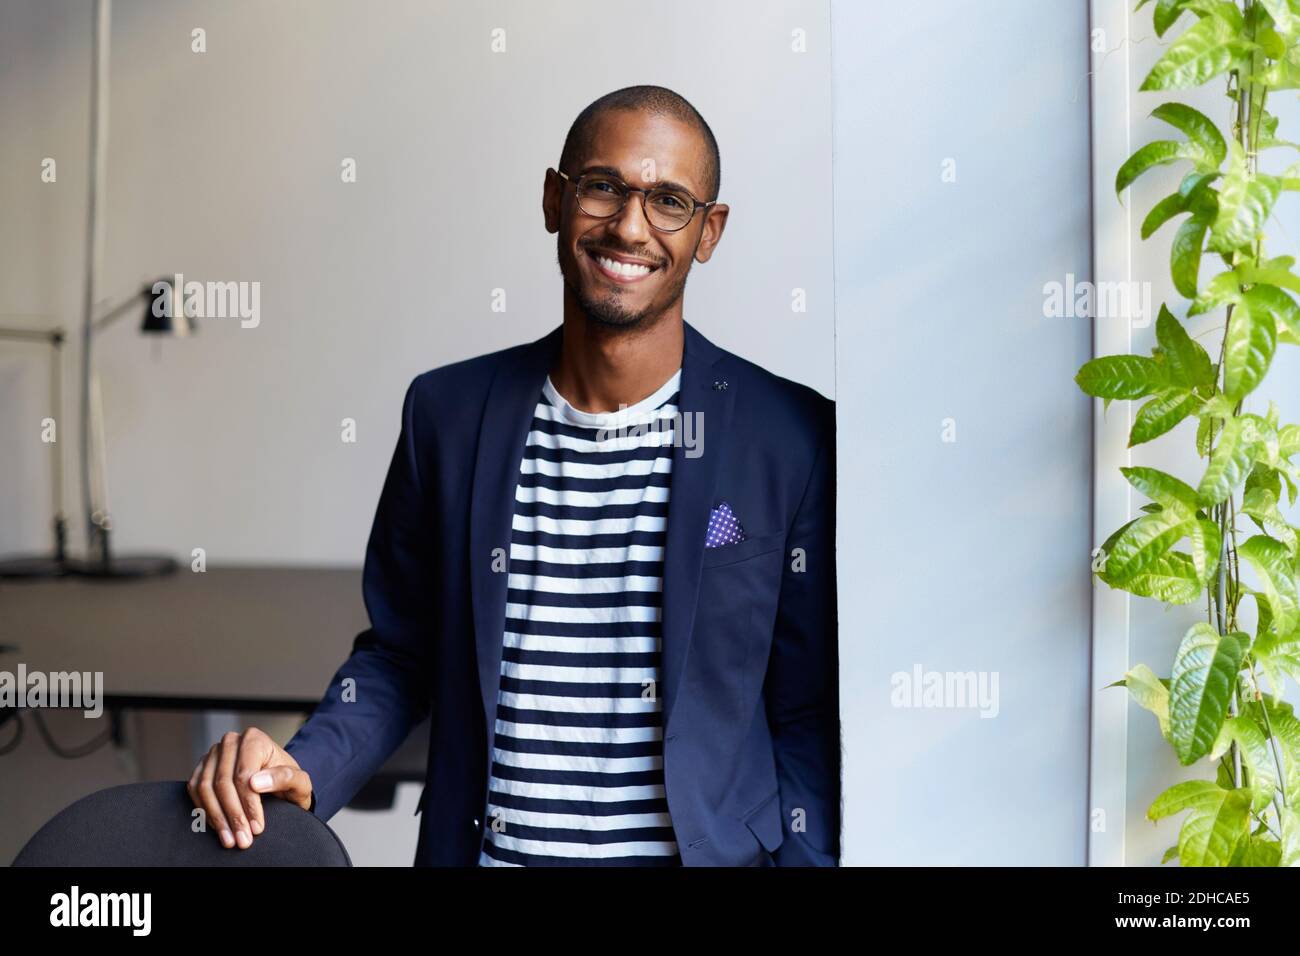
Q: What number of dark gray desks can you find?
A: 1